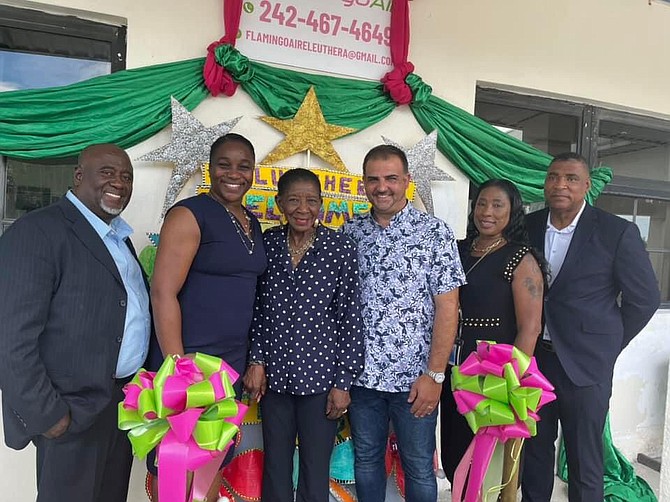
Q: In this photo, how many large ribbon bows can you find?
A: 2